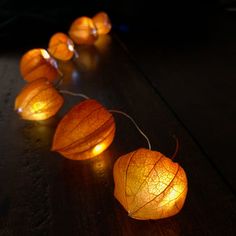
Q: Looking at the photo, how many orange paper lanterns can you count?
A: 7